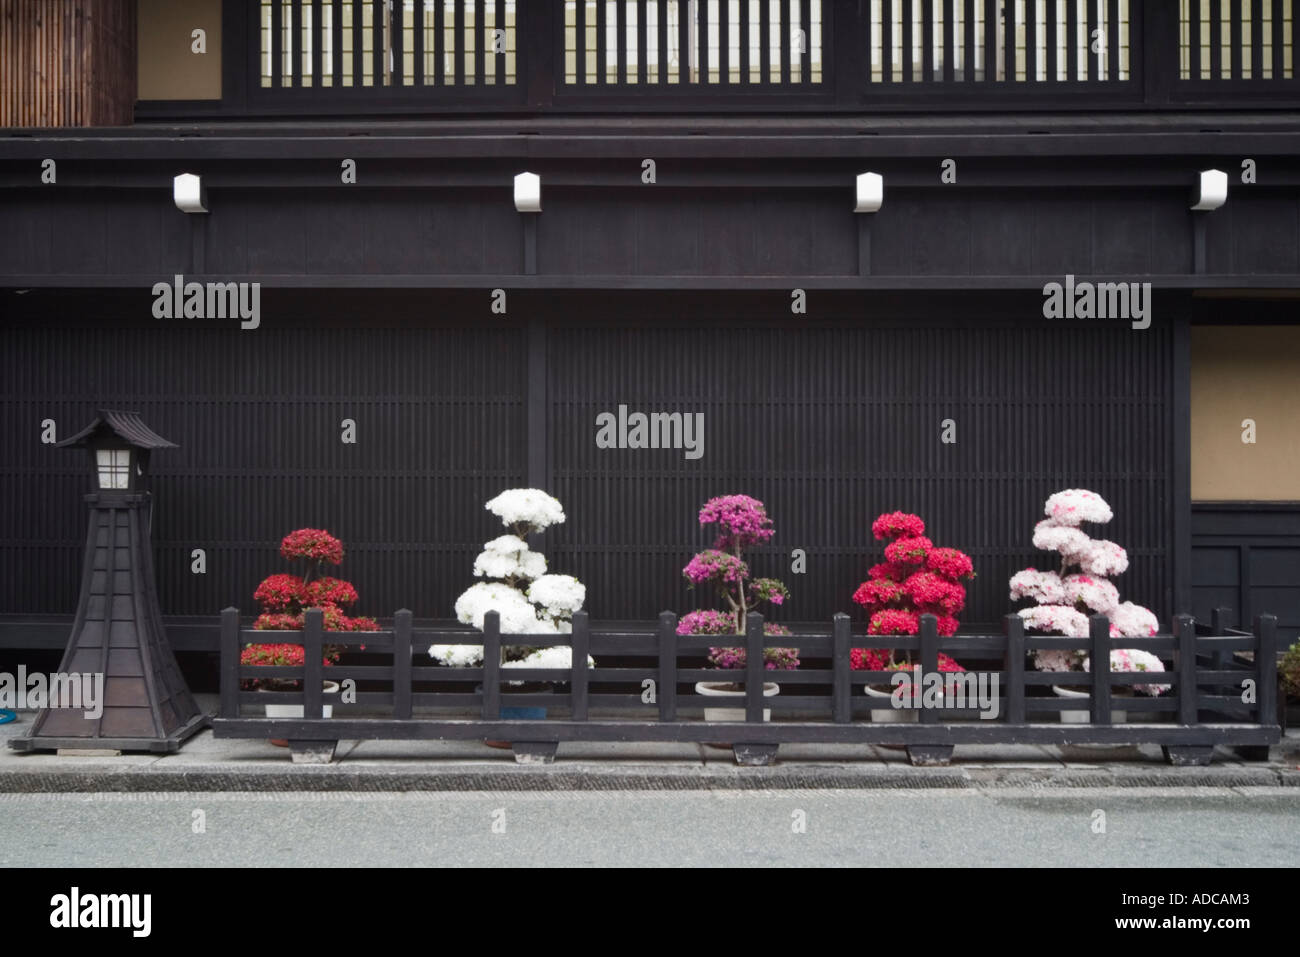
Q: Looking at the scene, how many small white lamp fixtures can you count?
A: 4